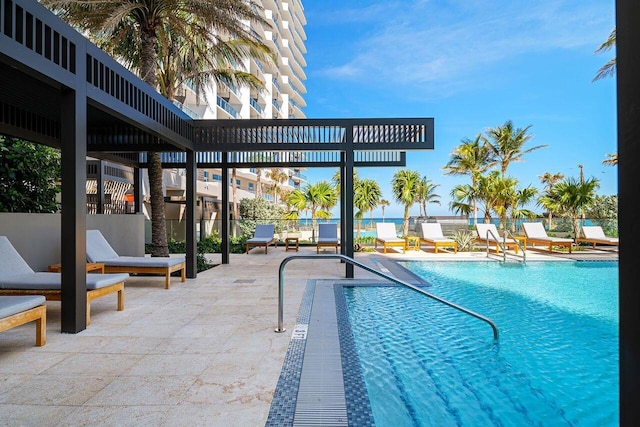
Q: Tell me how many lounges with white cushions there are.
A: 5